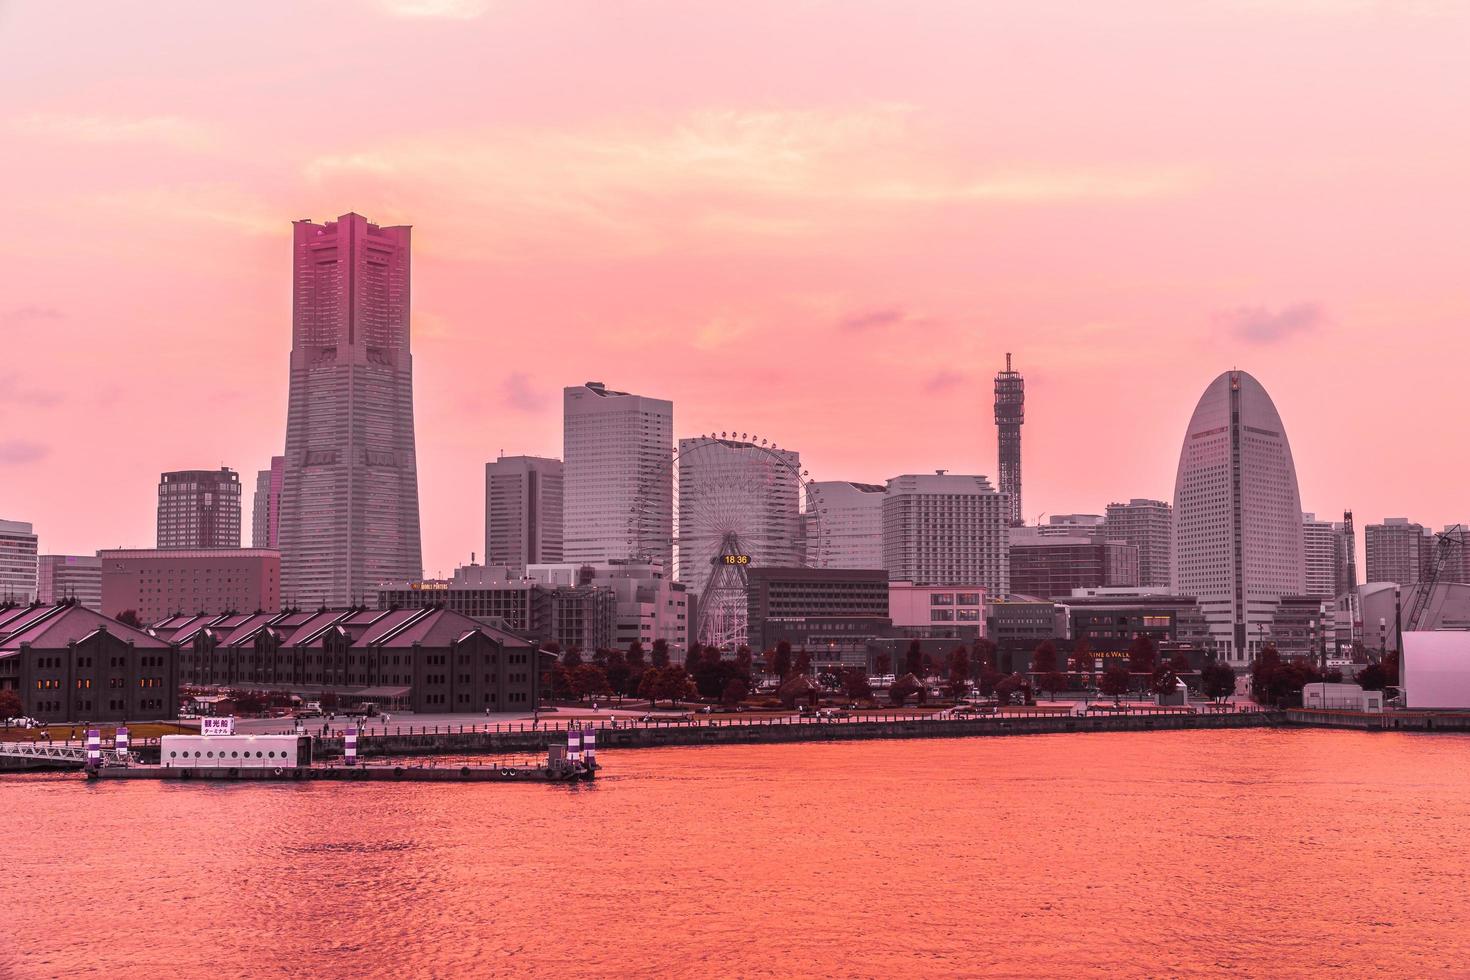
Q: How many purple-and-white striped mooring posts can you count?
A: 5